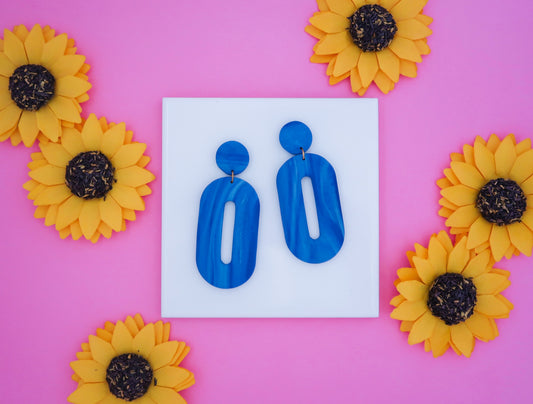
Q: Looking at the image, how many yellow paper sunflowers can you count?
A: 6